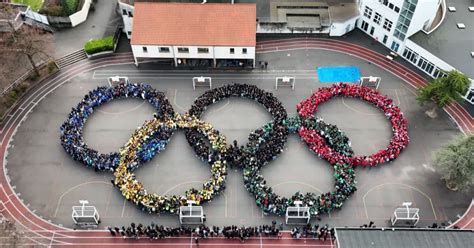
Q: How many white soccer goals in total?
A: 8